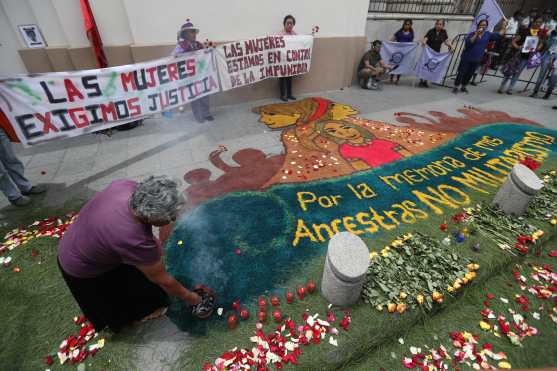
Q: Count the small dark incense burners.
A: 1